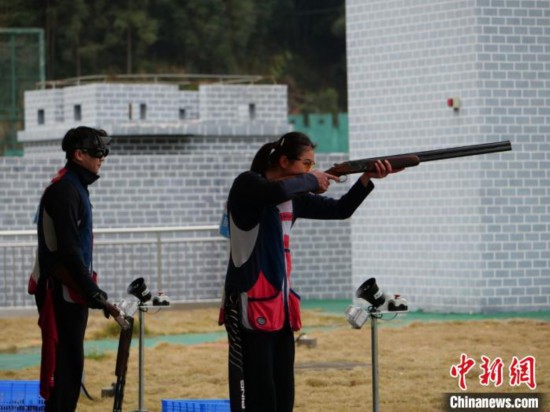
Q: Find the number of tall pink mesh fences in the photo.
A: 0